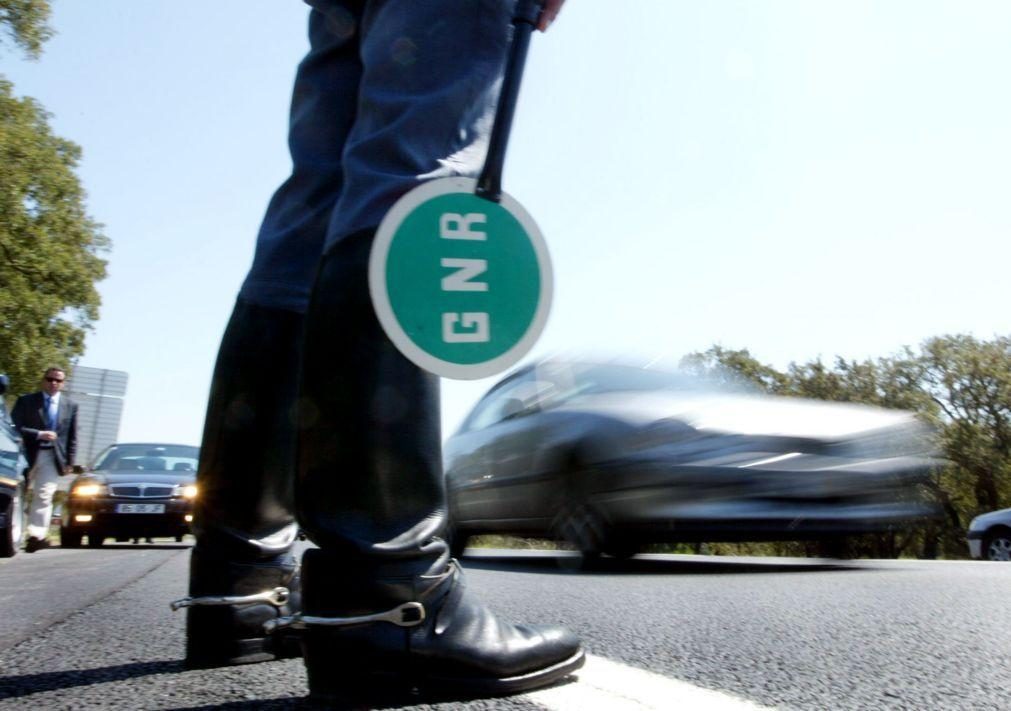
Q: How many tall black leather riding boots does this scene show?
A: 2